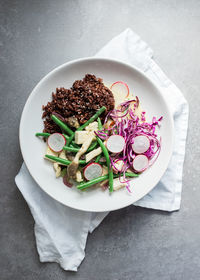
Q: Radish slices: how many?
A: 6